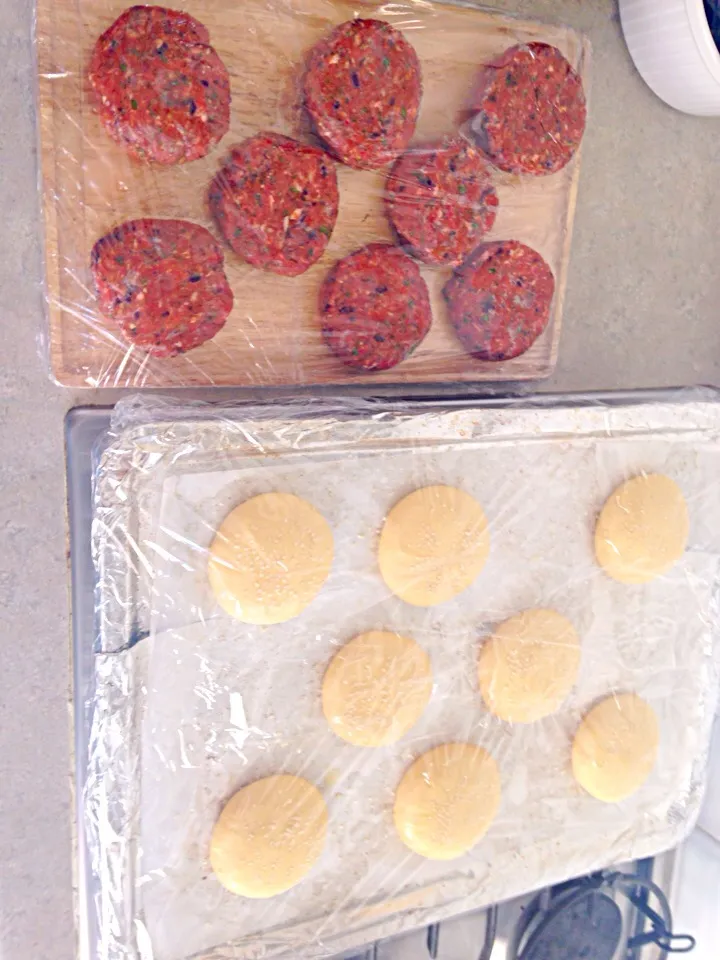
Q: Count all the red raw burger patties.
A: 8